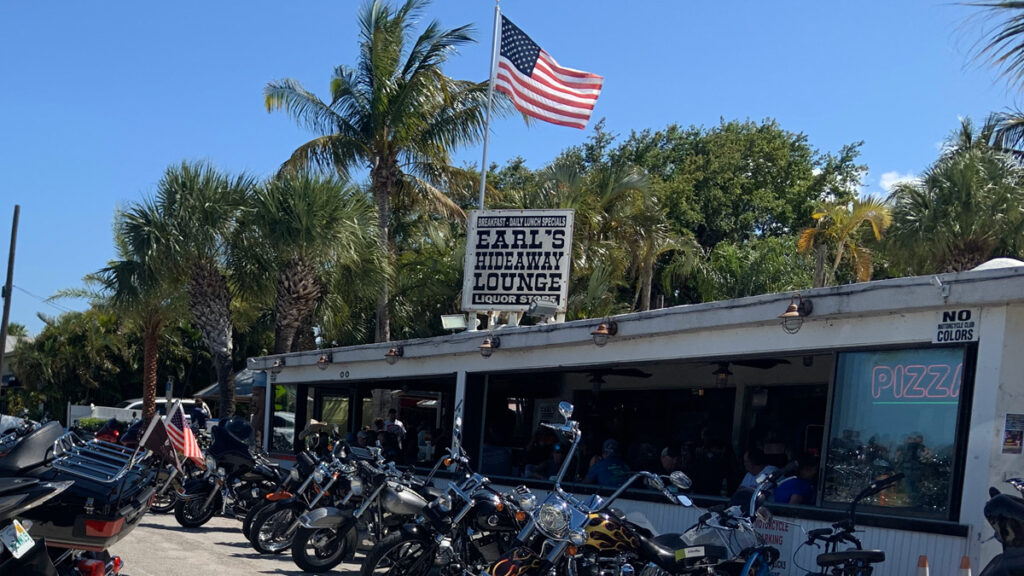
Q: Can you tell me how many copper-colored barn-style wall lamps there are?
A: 6